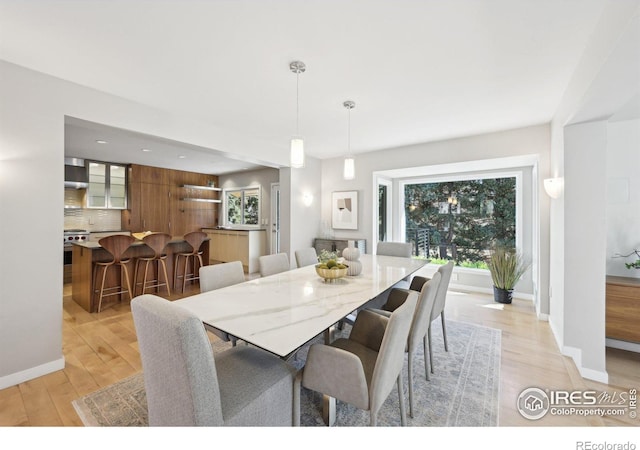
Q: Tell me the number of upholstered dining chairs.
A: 8